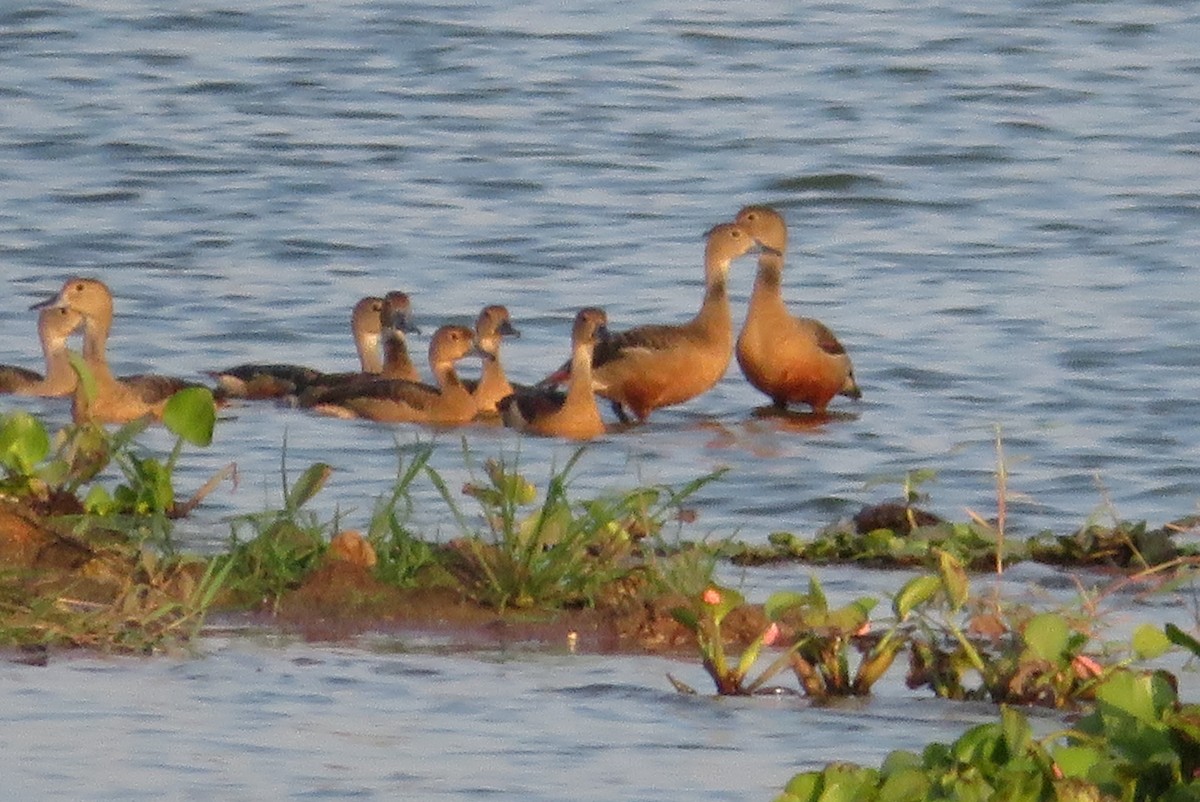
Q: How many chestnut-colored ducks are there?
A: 9